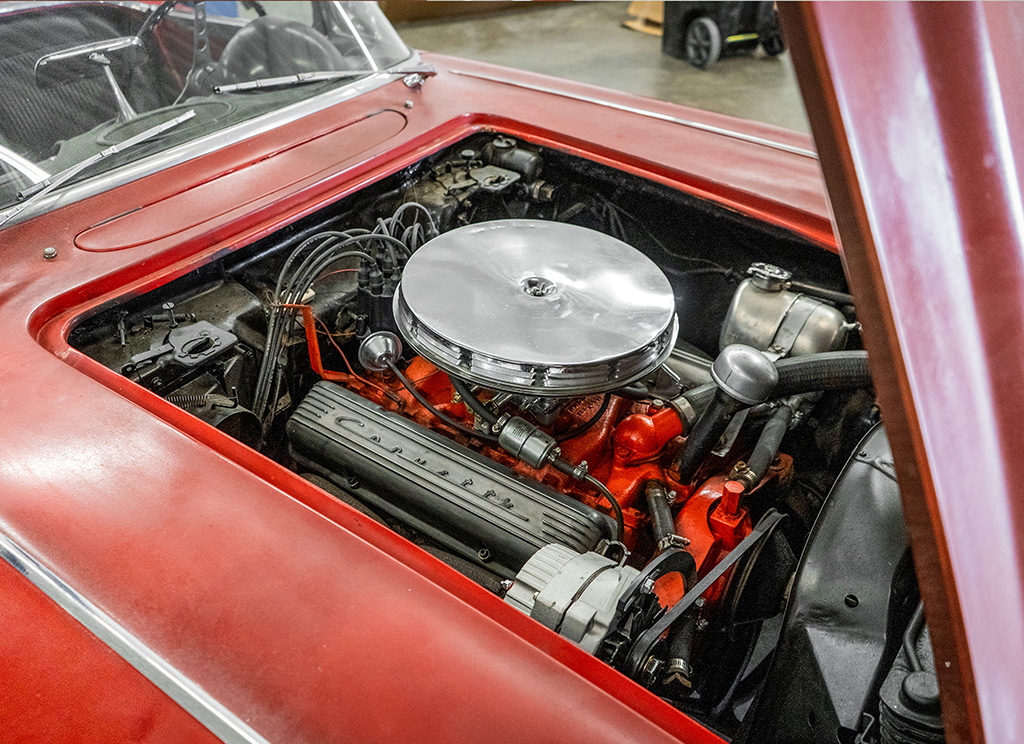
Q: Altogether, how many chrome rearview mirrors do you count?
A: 1